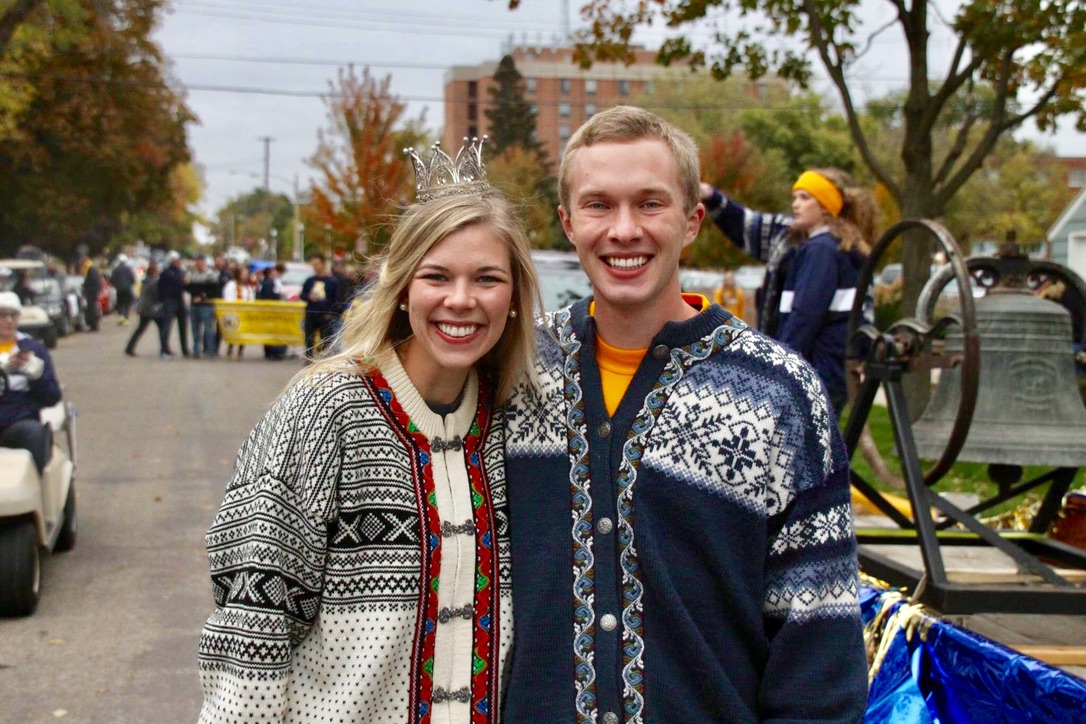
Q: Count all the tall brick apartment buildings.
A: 1